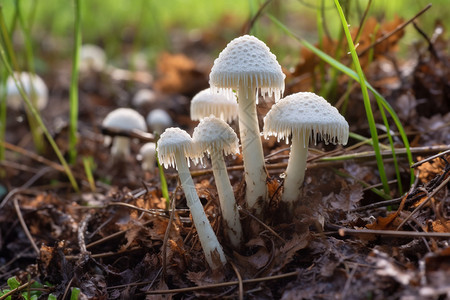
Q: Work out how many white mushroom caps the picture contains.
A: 11